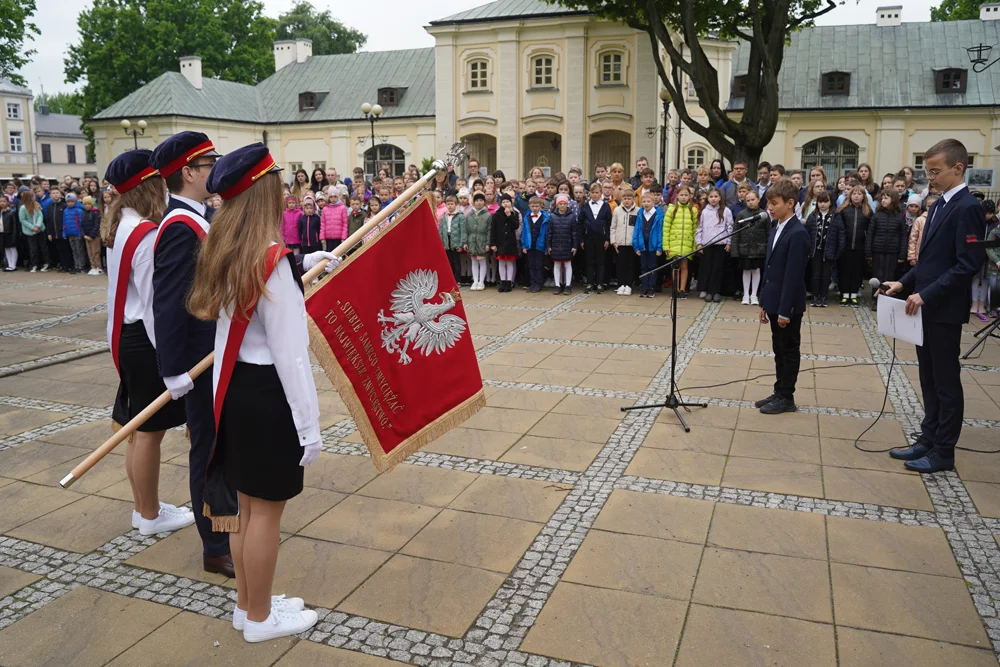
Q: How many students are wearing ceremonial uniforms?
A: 3